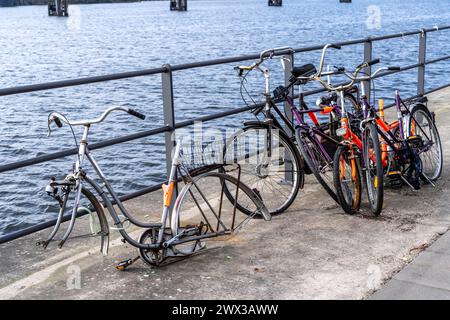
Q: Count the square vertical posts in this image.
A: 4